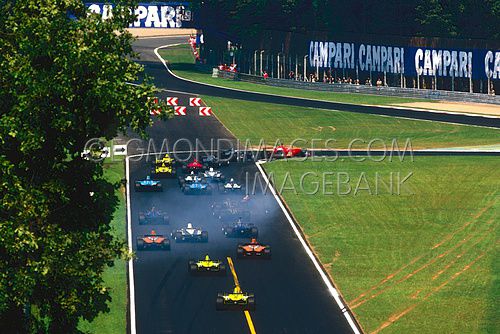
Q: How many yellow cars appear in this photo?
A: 4